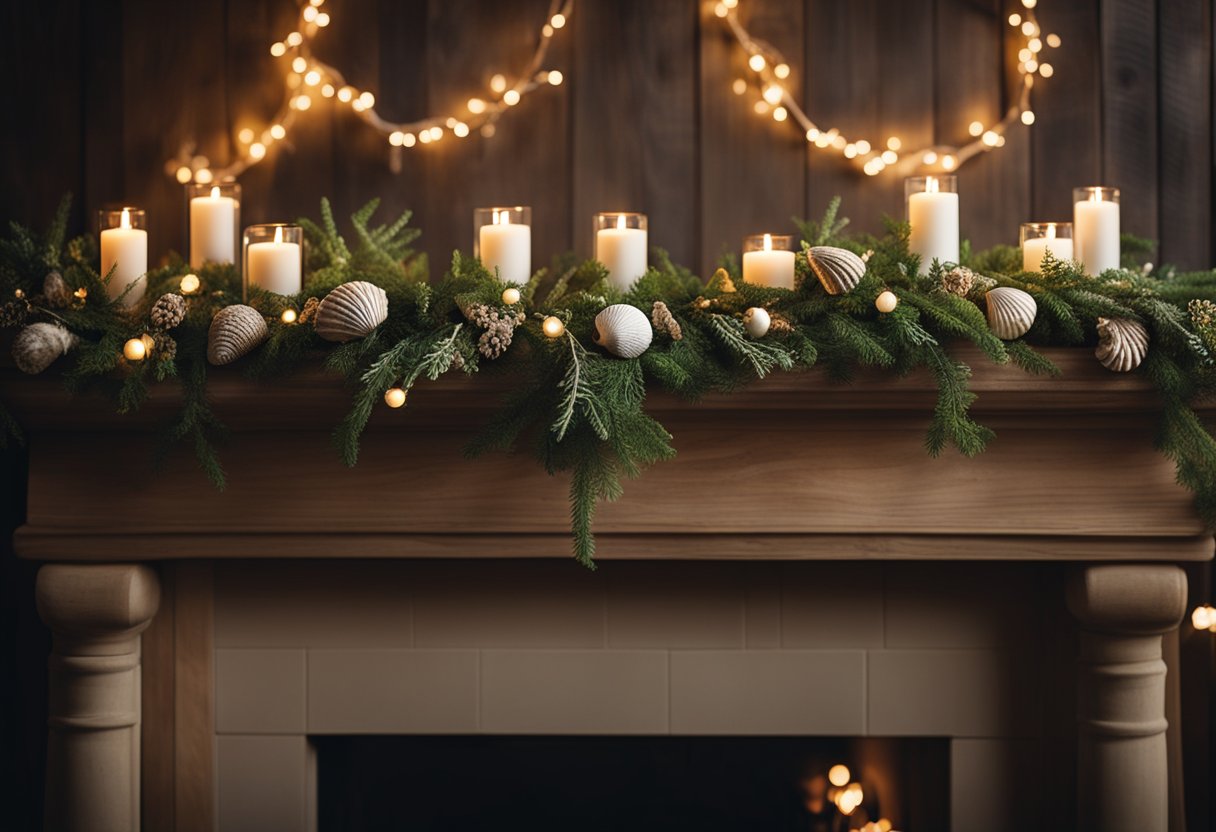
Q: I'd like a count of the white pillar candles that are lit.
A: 9